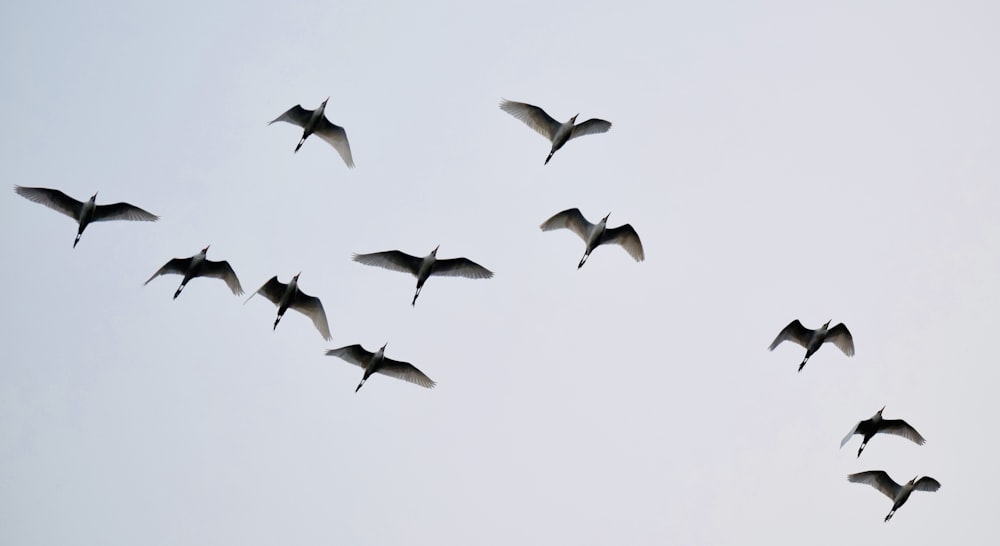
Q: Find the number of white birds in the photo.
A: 11